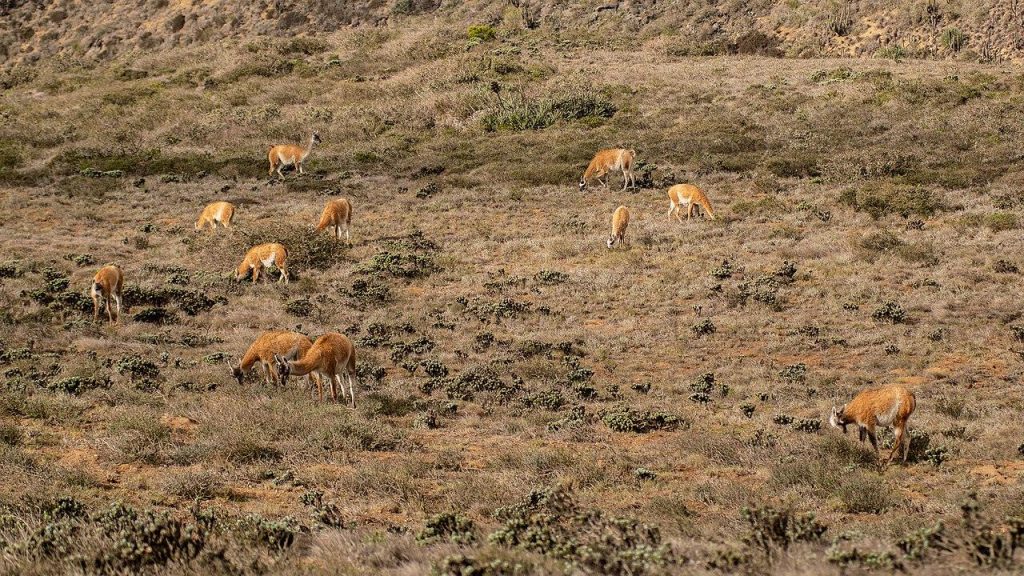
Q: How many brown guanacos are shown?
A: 11